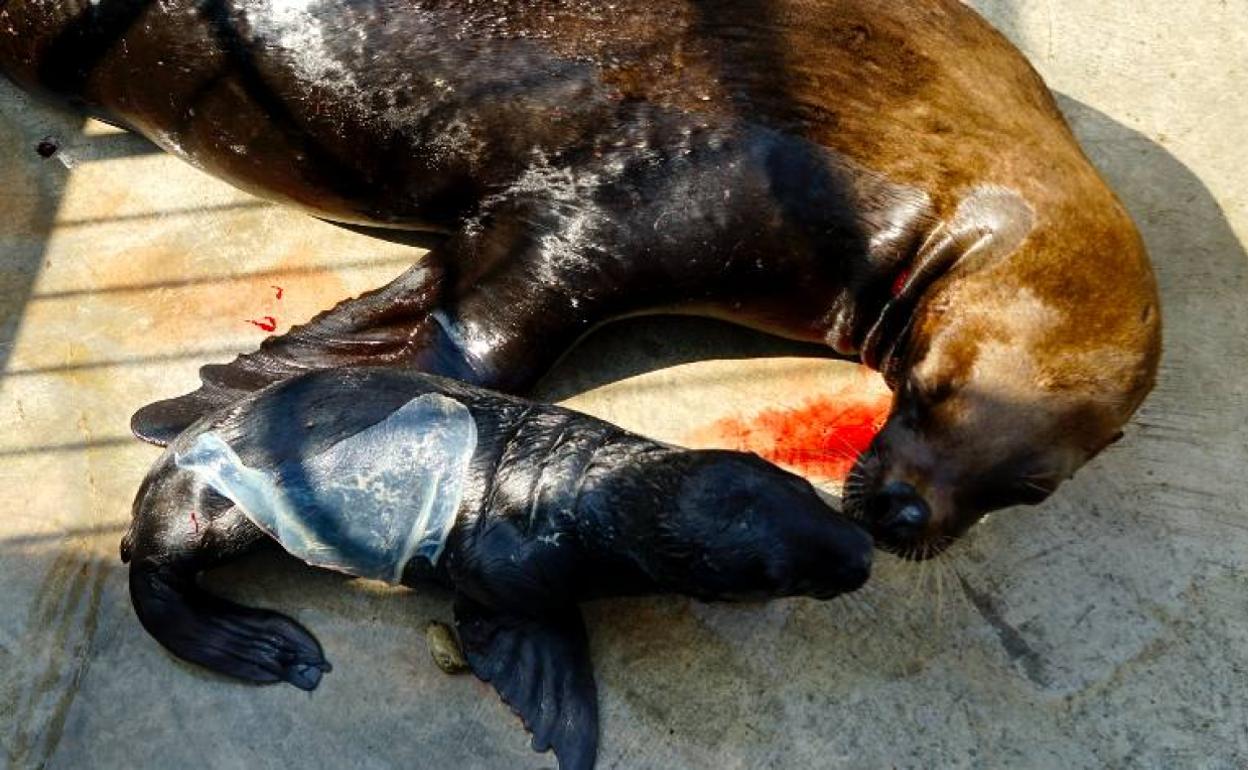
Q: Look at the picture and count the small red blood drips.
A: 2